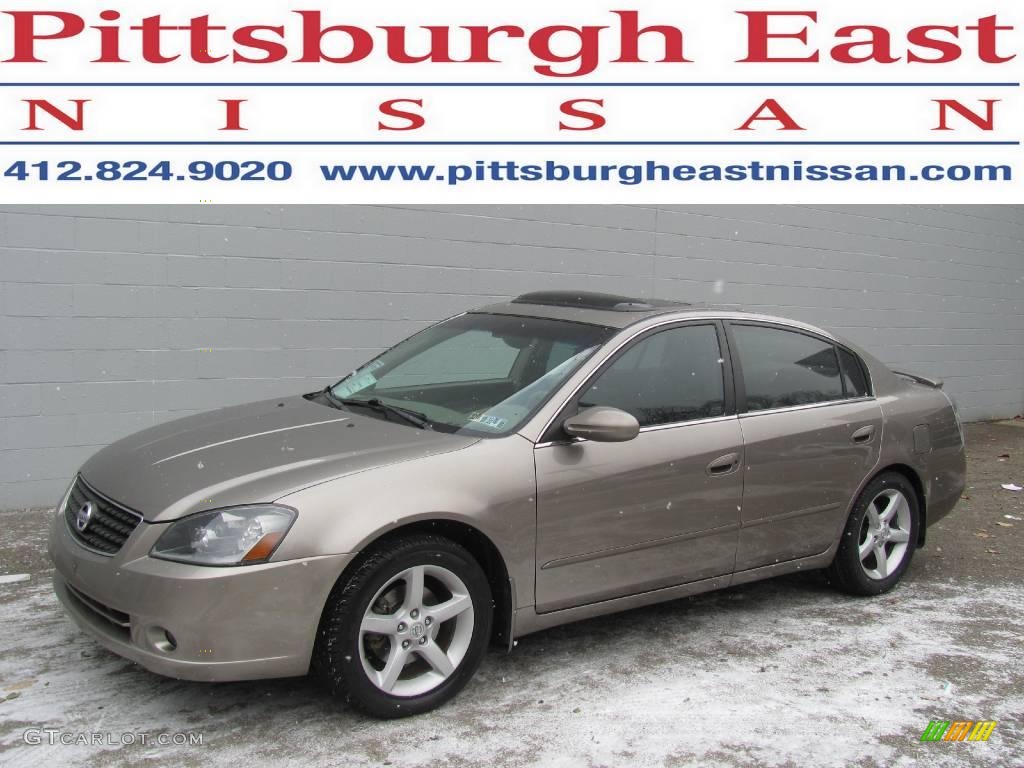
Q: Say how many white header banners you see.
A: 1